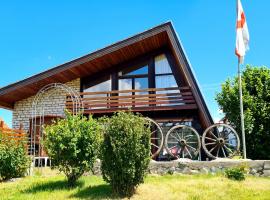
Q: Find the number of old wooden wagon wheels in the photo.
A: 3